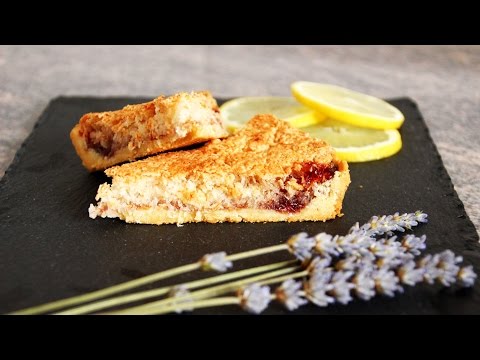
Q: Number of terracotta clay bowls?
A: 0